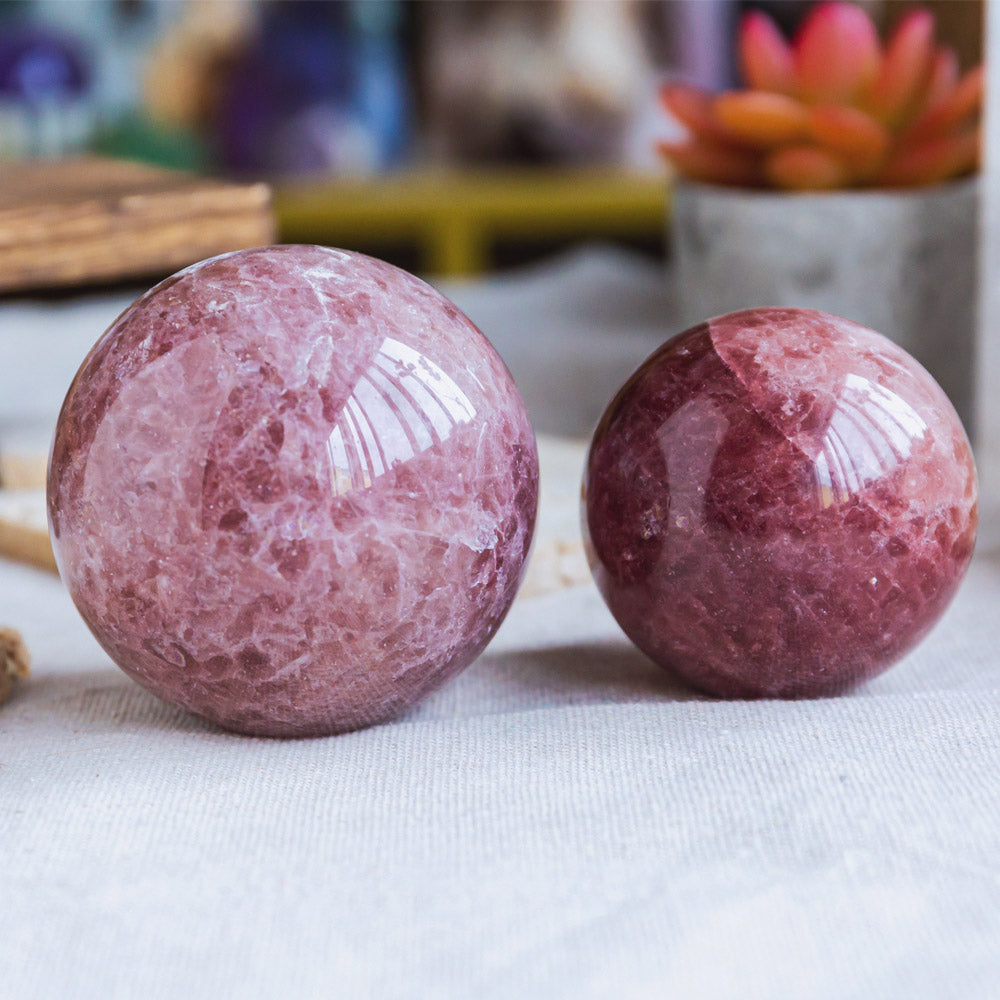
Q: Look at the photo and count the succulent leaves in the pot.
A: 11